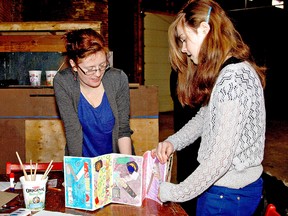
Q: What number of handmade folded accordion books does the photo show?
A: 1